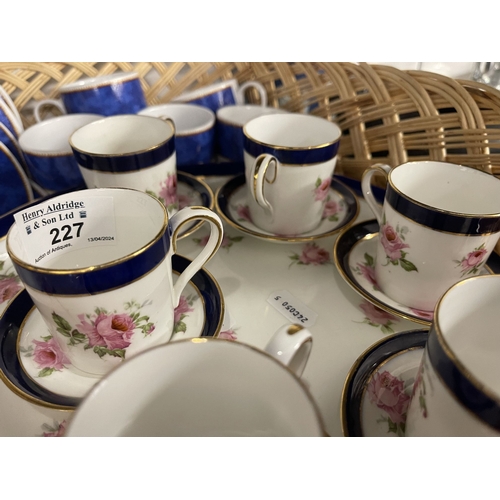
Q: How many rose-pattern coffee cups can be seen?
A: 6